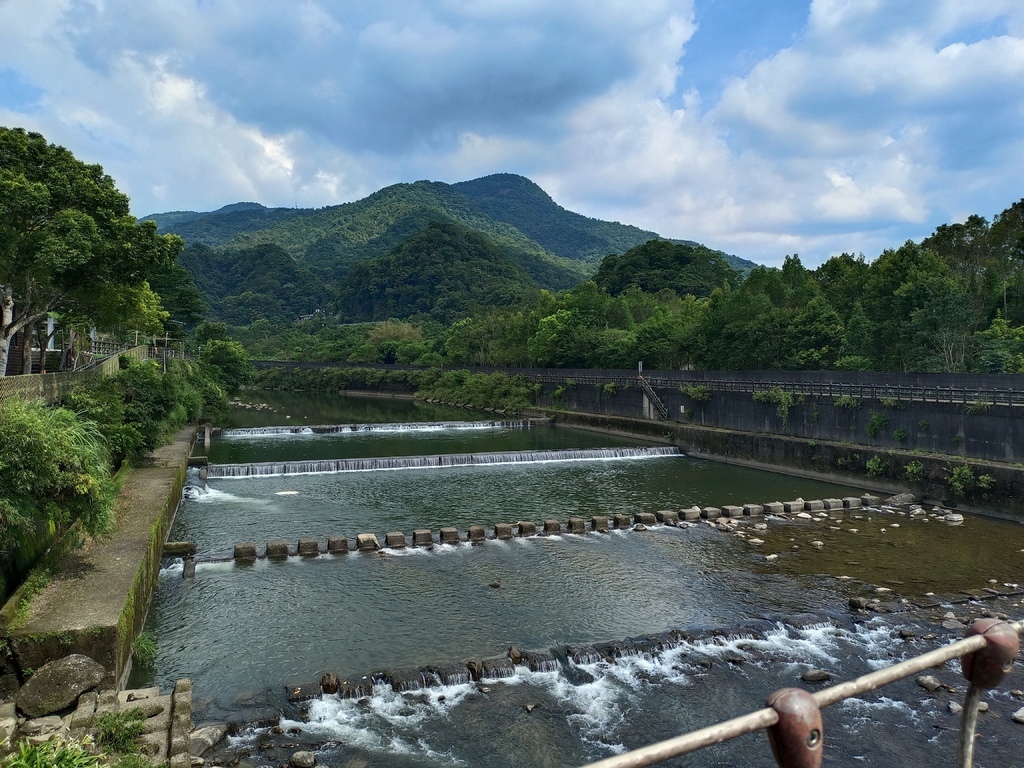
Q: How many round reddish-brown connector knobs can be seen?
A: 2